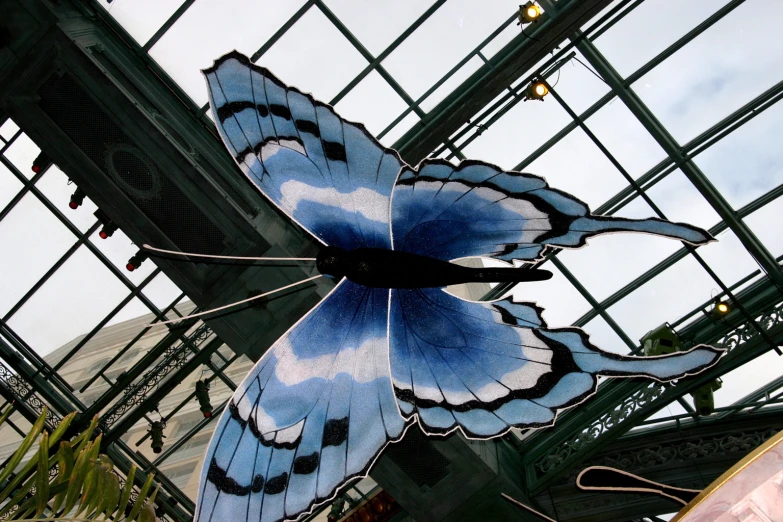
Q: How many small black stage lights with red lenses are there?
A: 4